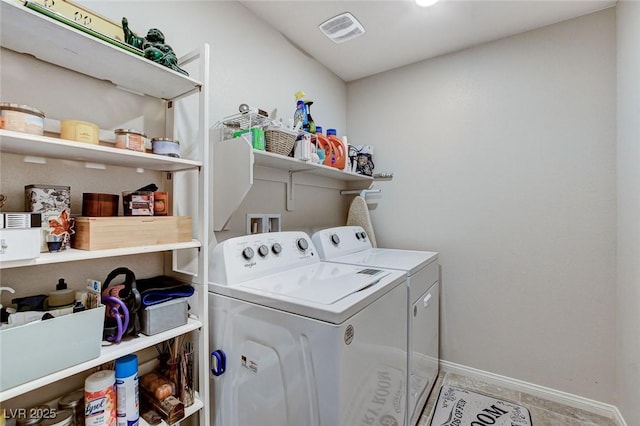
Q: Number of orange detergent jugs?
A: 2